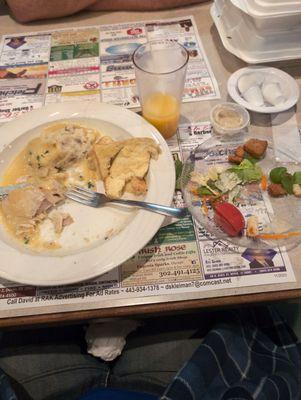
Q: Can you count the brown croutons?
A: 3